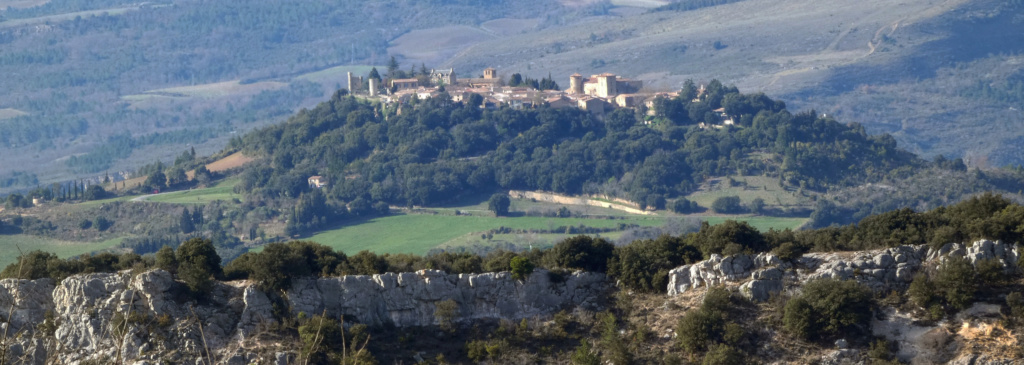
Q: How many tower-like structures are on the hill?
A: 5